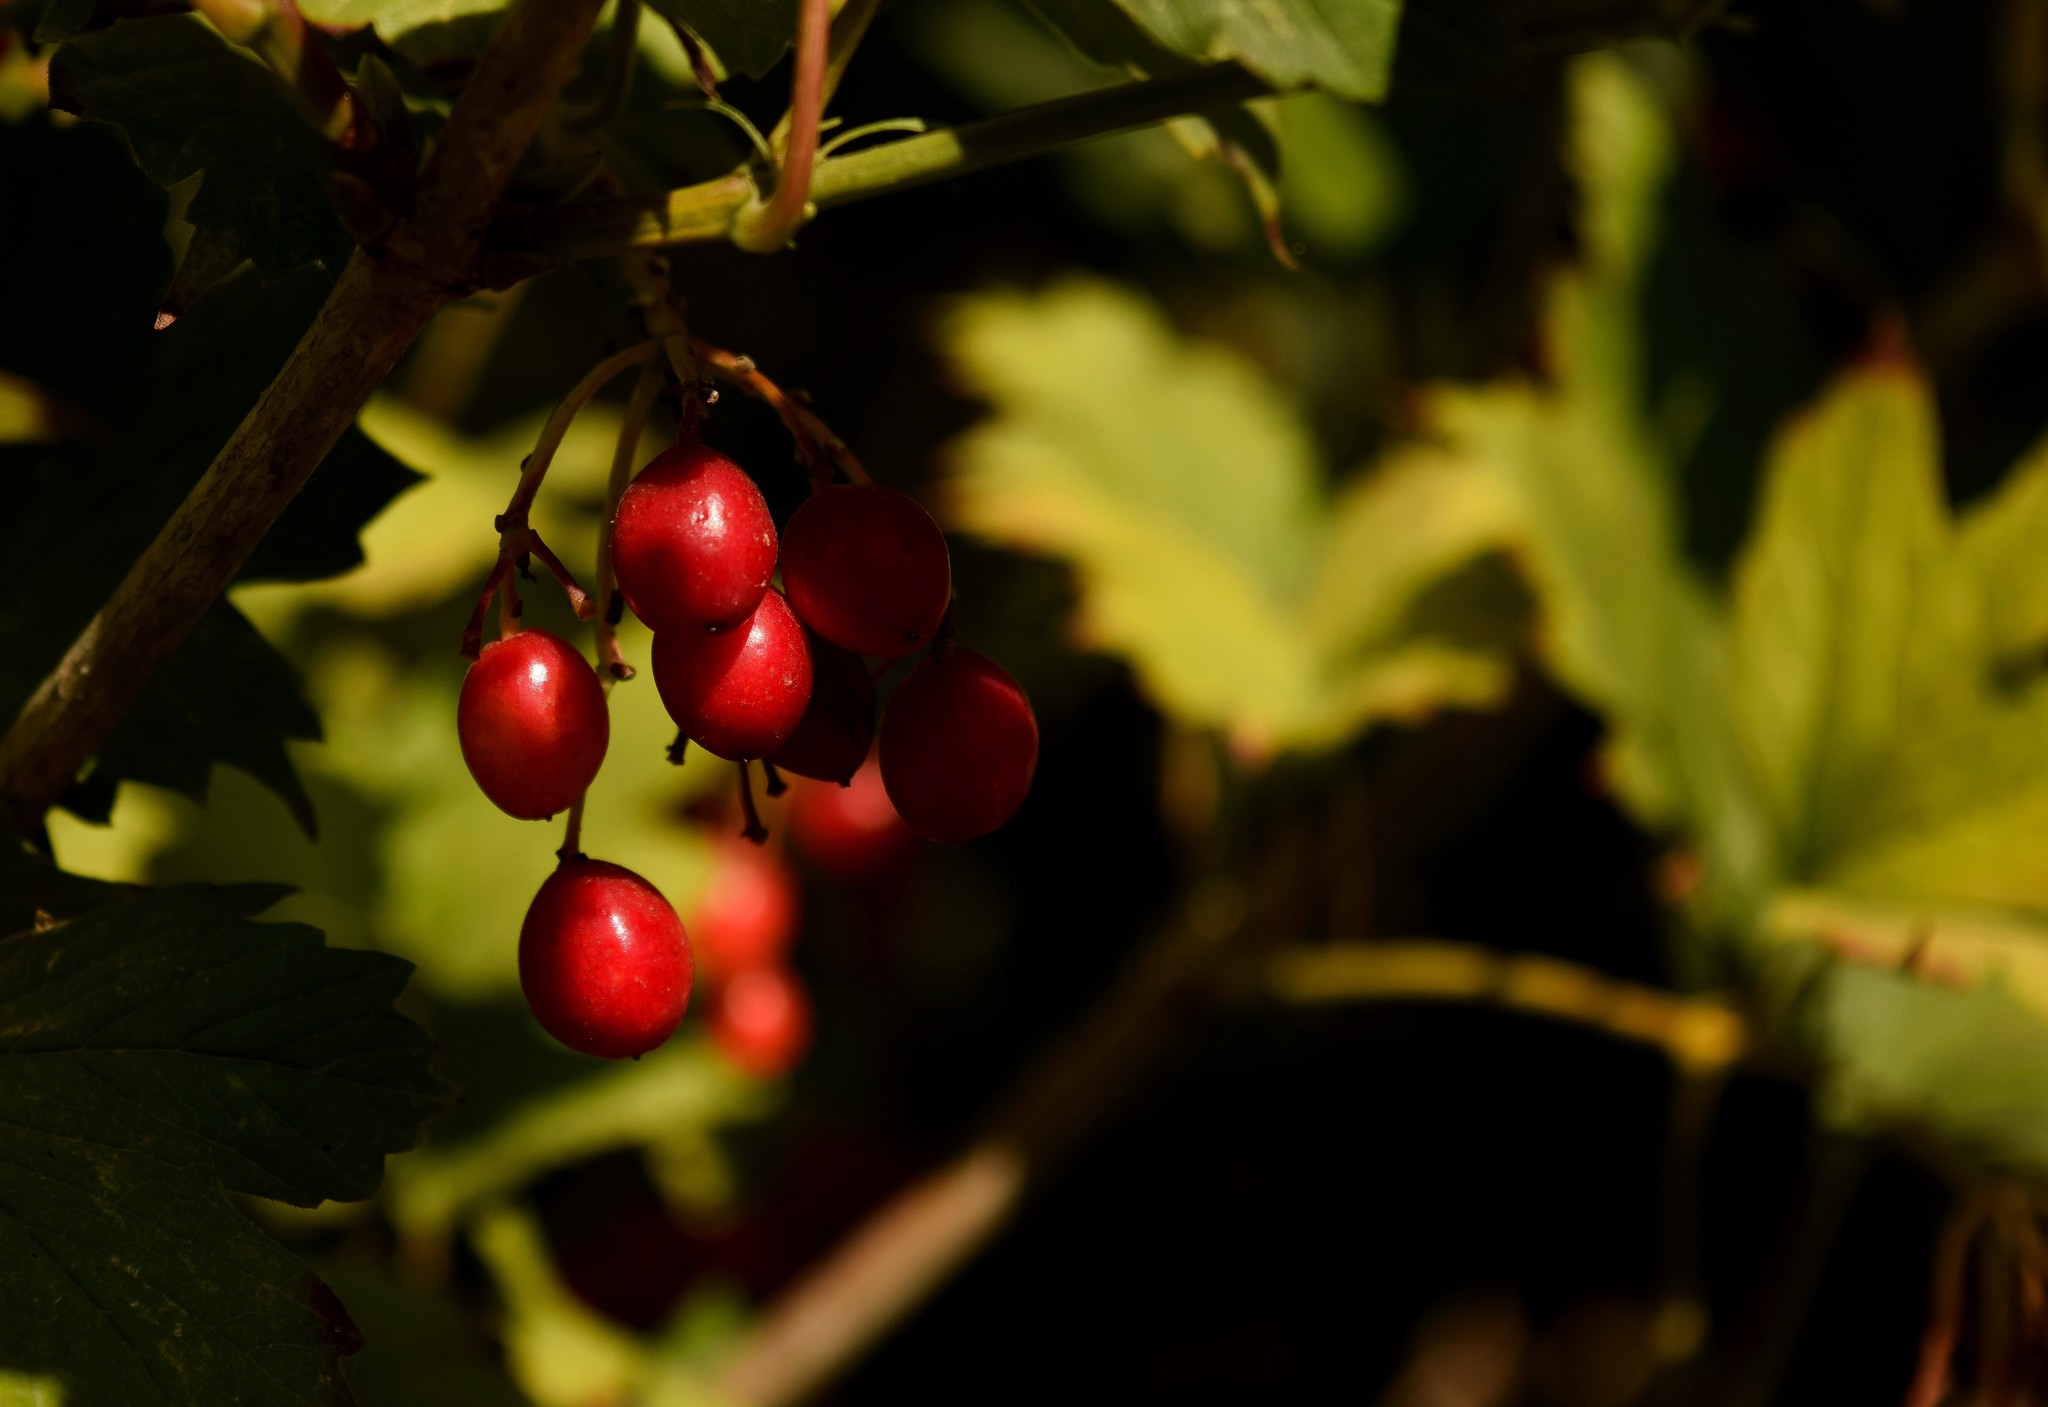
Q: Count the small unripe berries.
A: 0